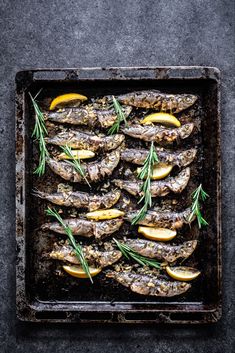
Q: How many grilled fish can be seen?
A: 13